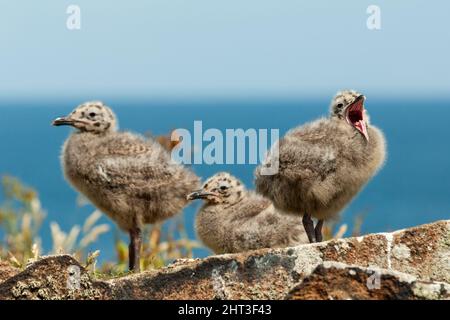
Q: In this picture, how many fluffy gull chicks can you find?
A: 3